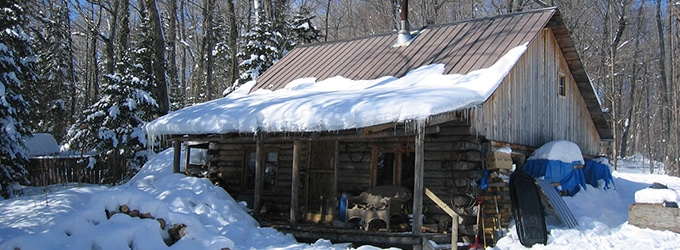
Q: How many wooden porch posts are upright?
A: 4